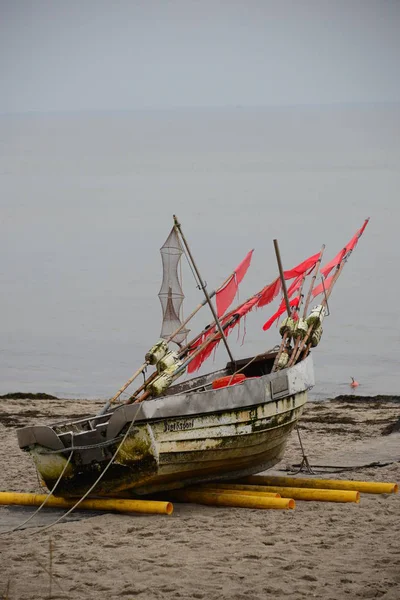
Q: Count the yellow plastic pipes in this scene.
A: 5